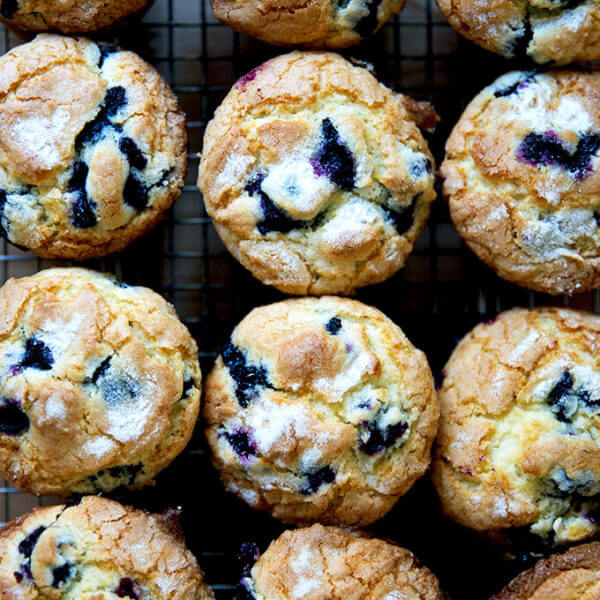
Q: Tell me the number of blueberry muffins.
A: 12